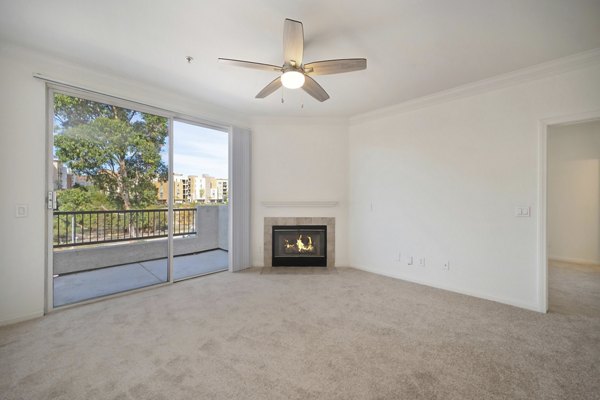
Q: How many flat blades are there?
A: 5